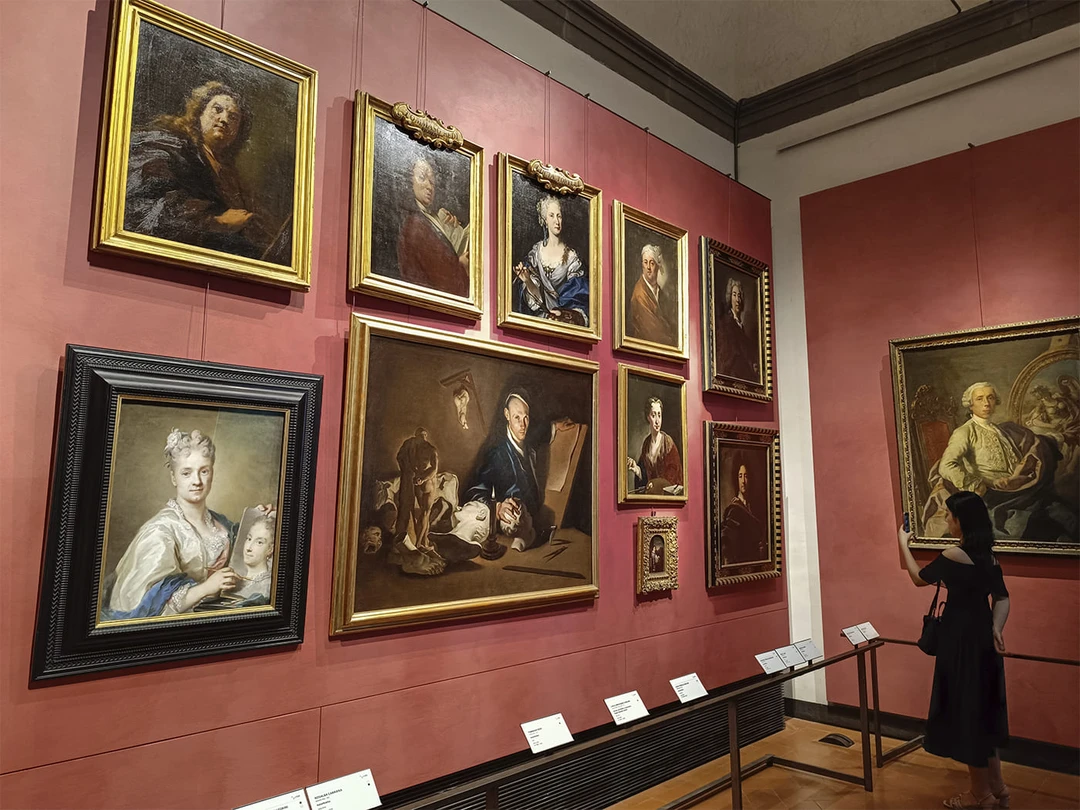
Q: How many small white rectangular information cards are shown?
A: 10